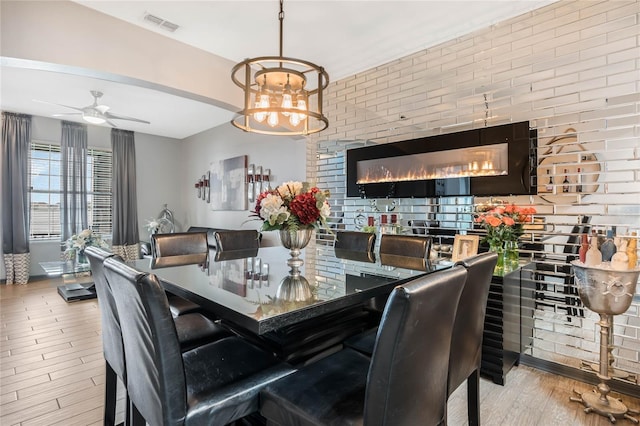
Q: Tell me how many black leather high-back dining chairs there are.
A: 8